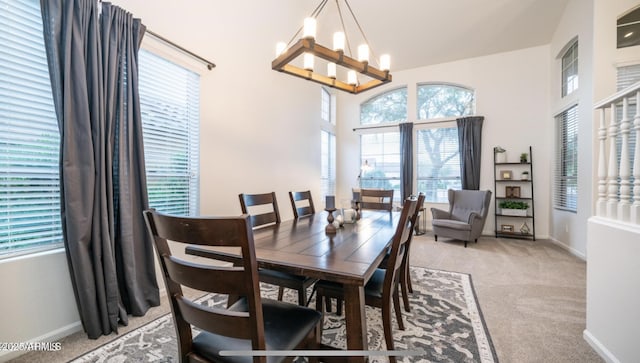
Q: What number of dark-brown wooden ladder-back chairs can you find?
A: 6